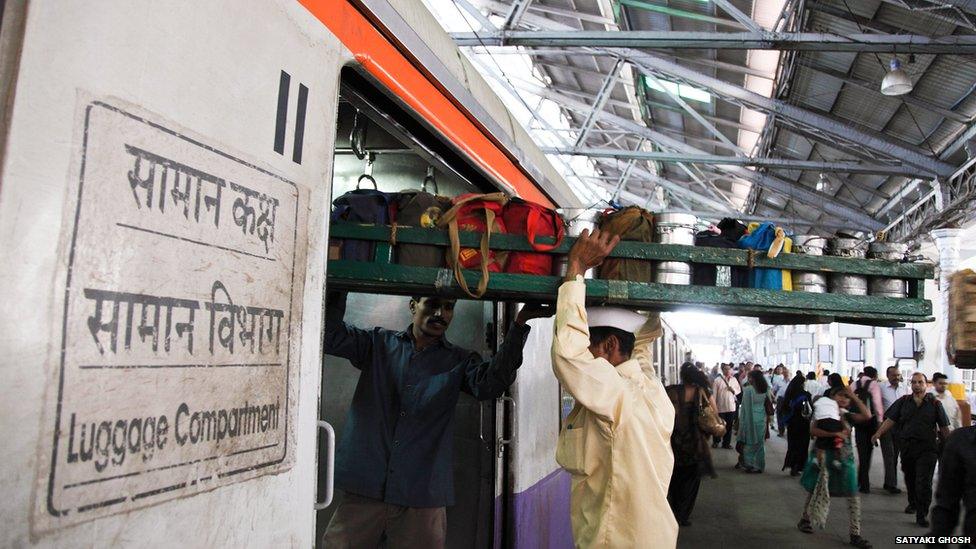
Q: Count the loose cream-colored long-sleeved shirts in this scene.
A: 1